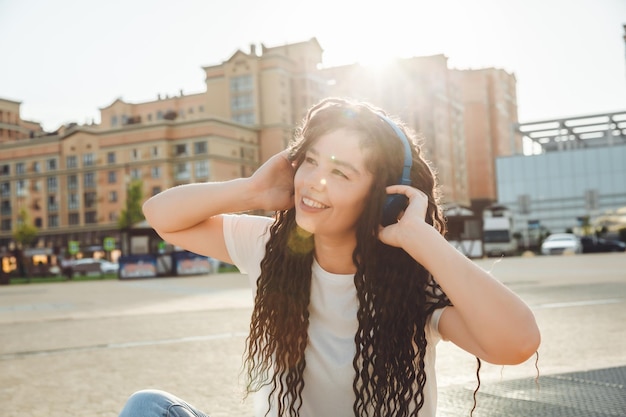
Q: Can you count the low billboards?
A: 2